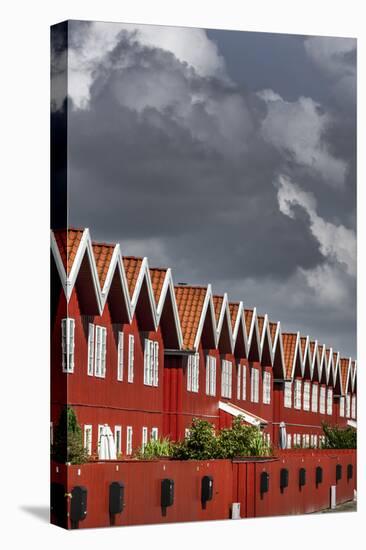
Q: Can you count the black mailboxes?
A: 10